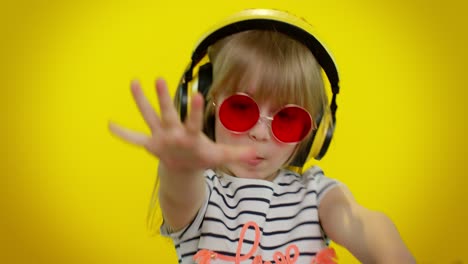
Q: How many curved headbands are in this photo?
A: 1